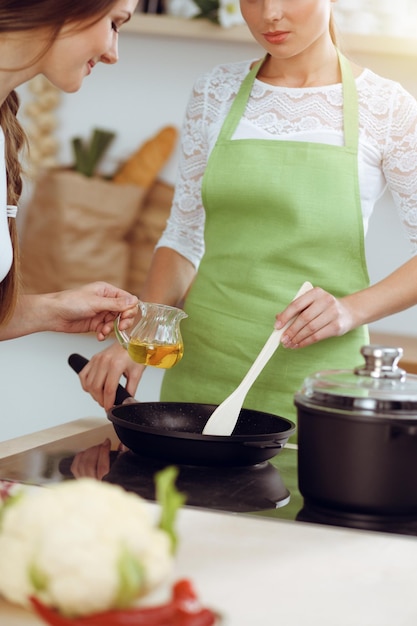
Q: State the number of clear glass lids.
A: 1